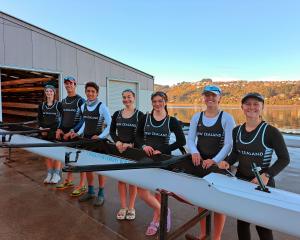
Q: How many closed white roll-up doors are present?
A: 1